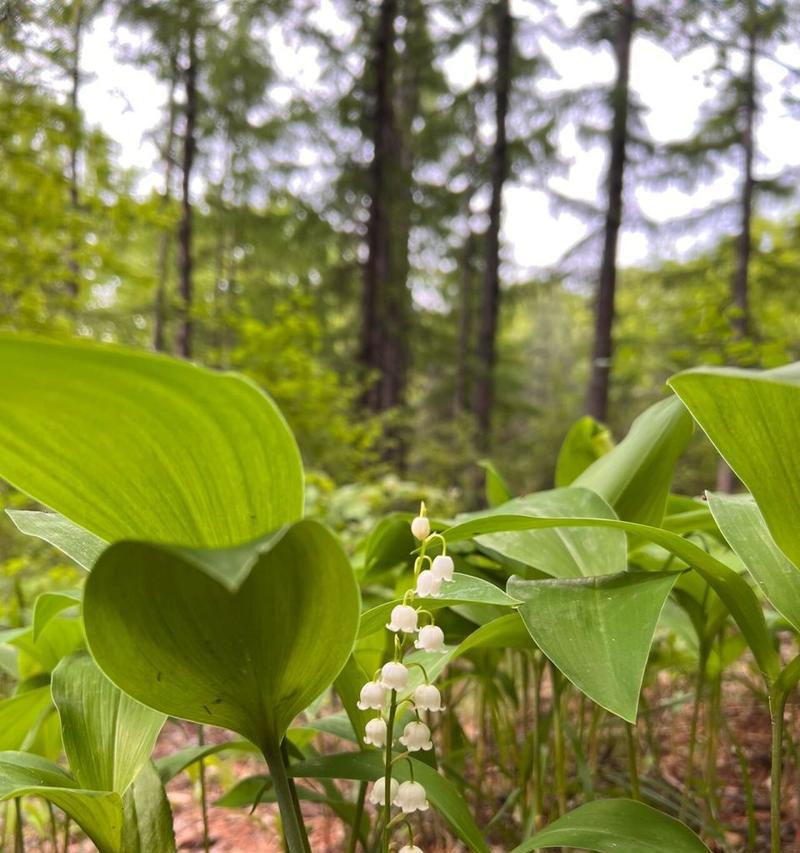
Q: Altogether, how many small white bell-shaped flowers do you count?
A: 13